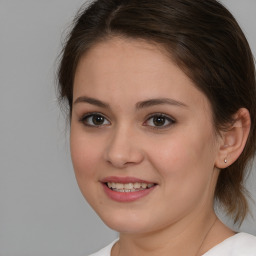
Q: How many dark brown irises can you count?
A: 2